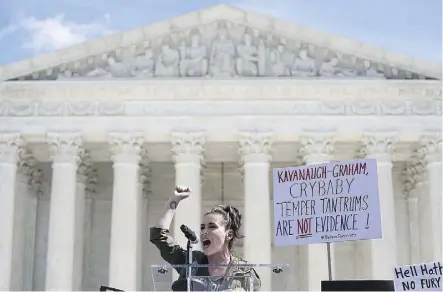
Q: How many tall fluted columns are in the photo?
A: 8